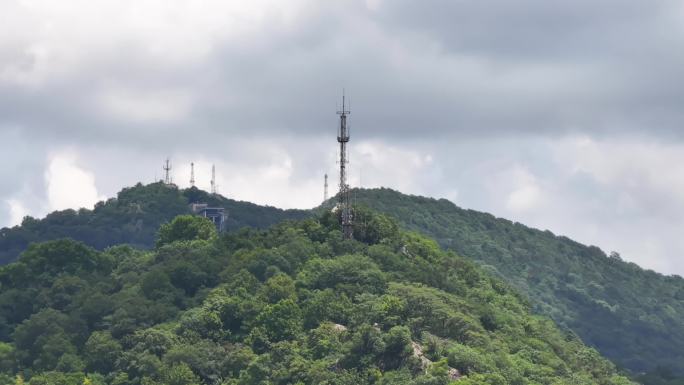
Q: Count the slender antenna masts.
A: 5